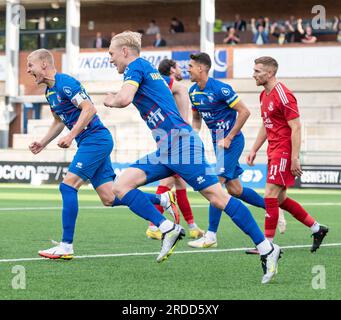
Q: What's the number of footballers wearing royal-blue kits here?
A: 3